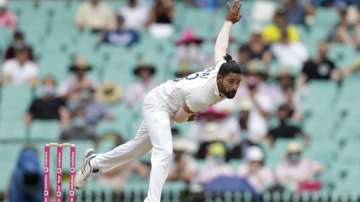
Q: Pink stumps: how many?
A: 3